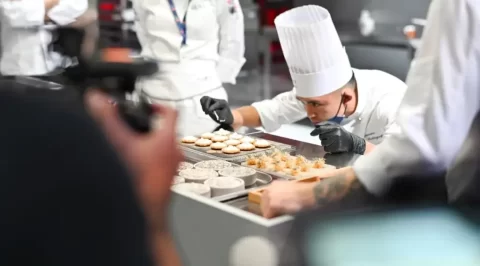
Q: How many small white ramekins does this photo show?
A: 7